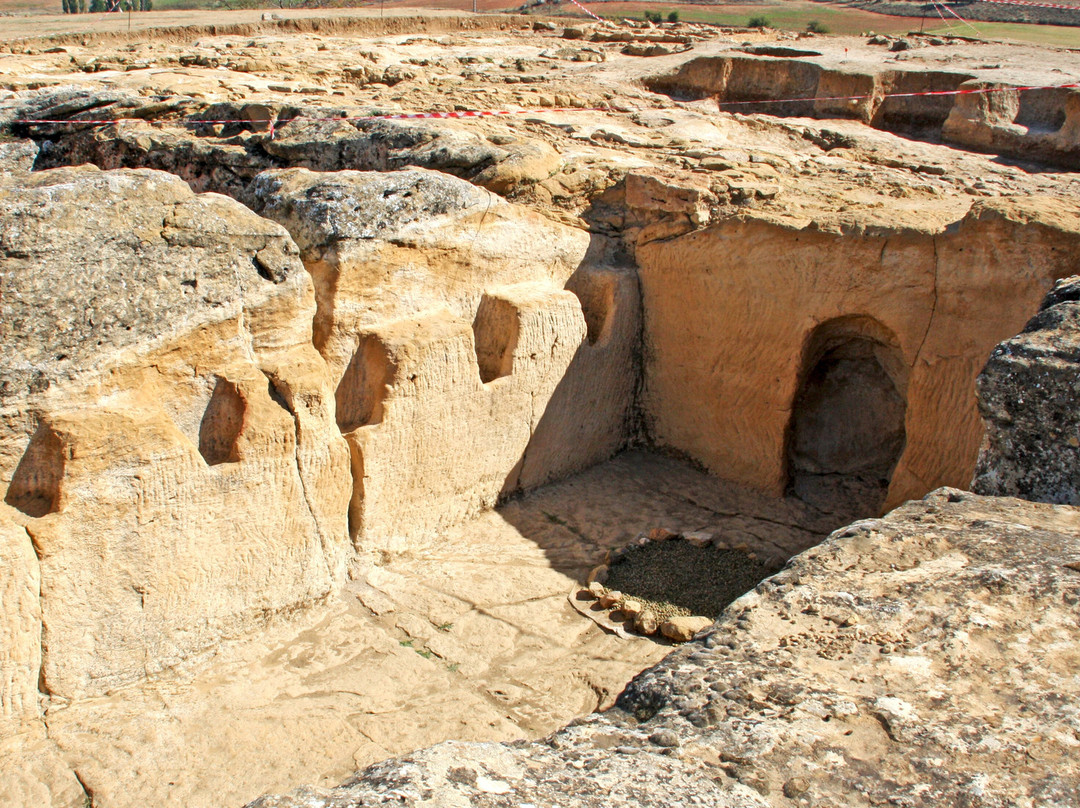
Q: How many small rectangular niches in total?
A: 5